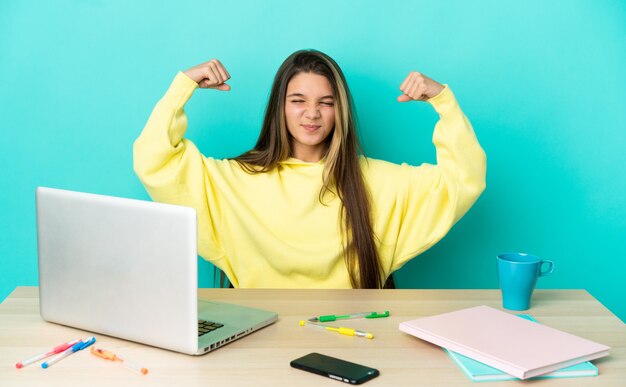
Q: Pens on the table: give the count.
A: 5